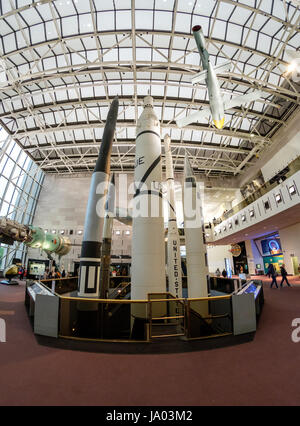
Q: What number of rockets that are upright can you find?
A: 5